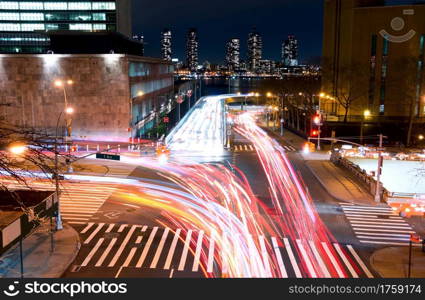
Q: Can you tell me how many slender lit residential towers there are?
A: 5